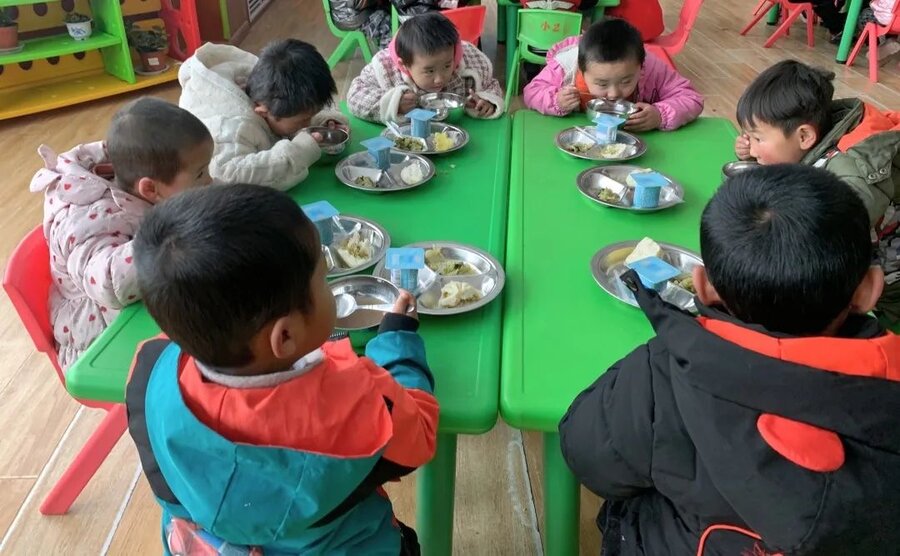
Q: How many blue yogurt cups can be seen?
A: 7